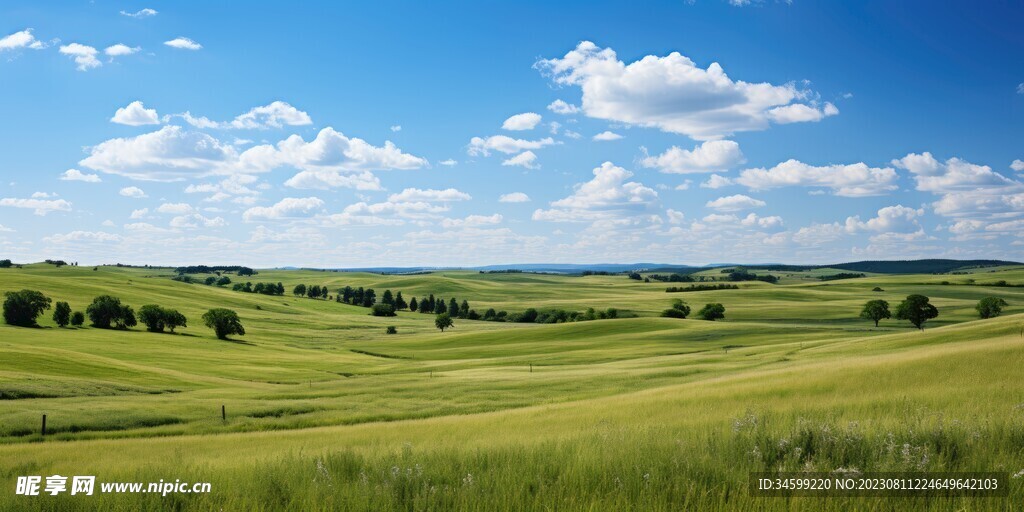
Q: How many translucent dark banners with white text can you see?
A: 1